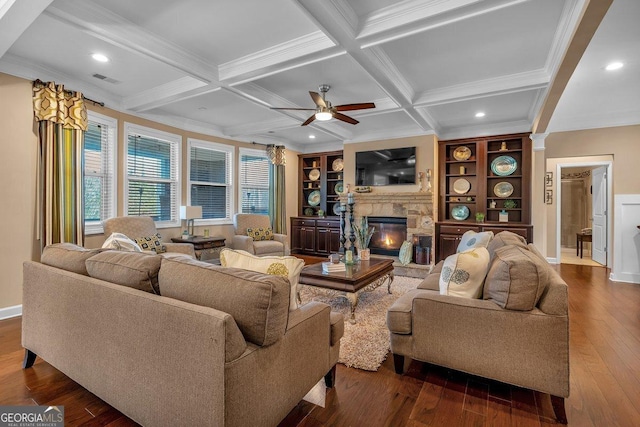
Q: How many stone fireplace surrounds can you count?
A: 1